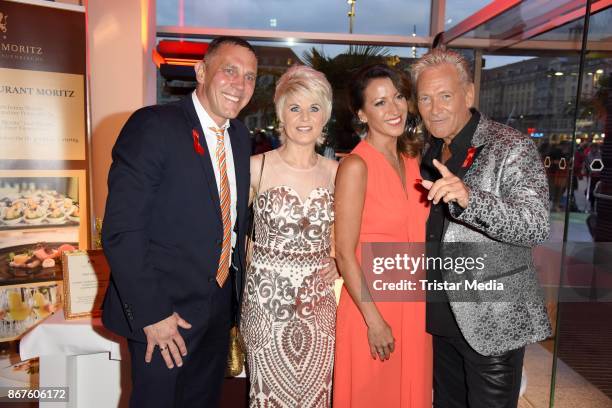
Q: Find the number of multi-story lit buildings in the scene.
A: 1